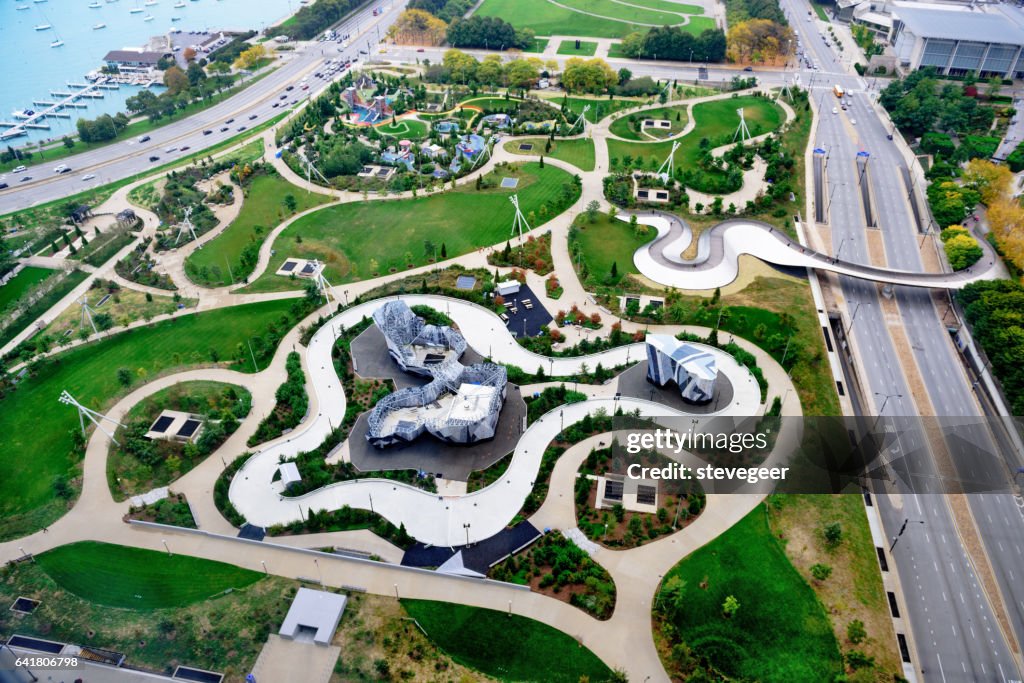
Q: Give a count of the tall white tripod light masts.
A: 12